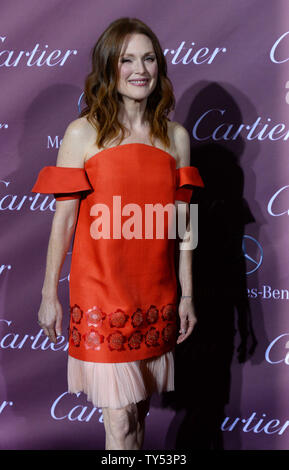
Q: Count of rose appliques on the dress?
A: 12